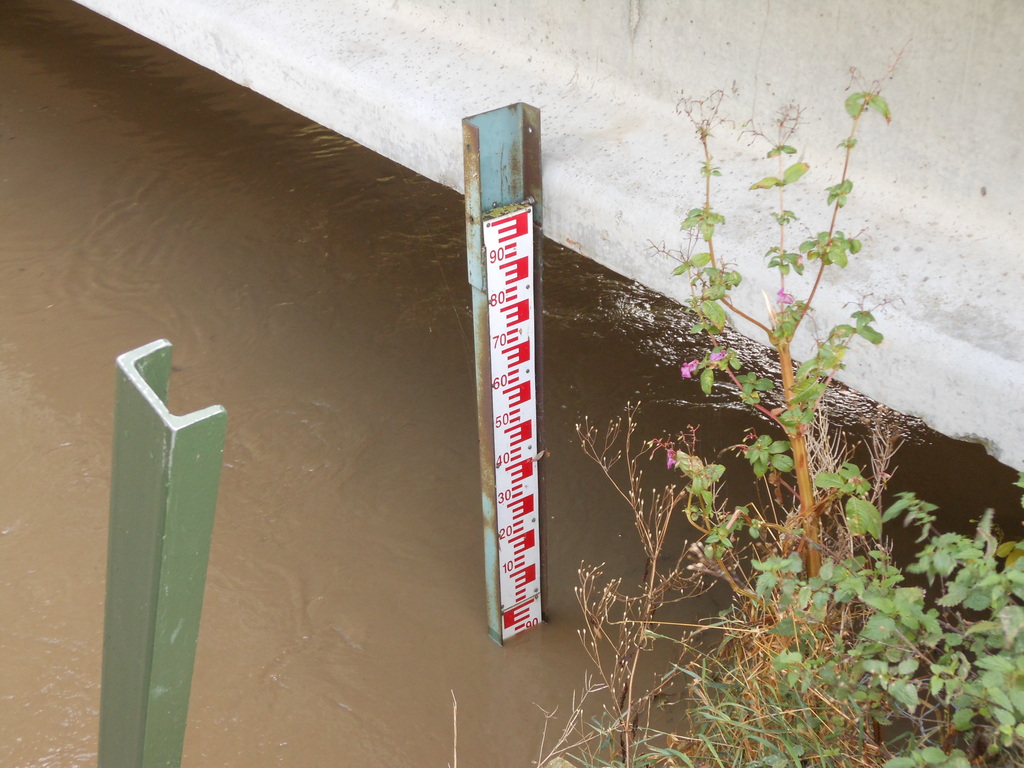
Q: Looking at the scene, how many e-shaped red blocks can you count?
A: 11